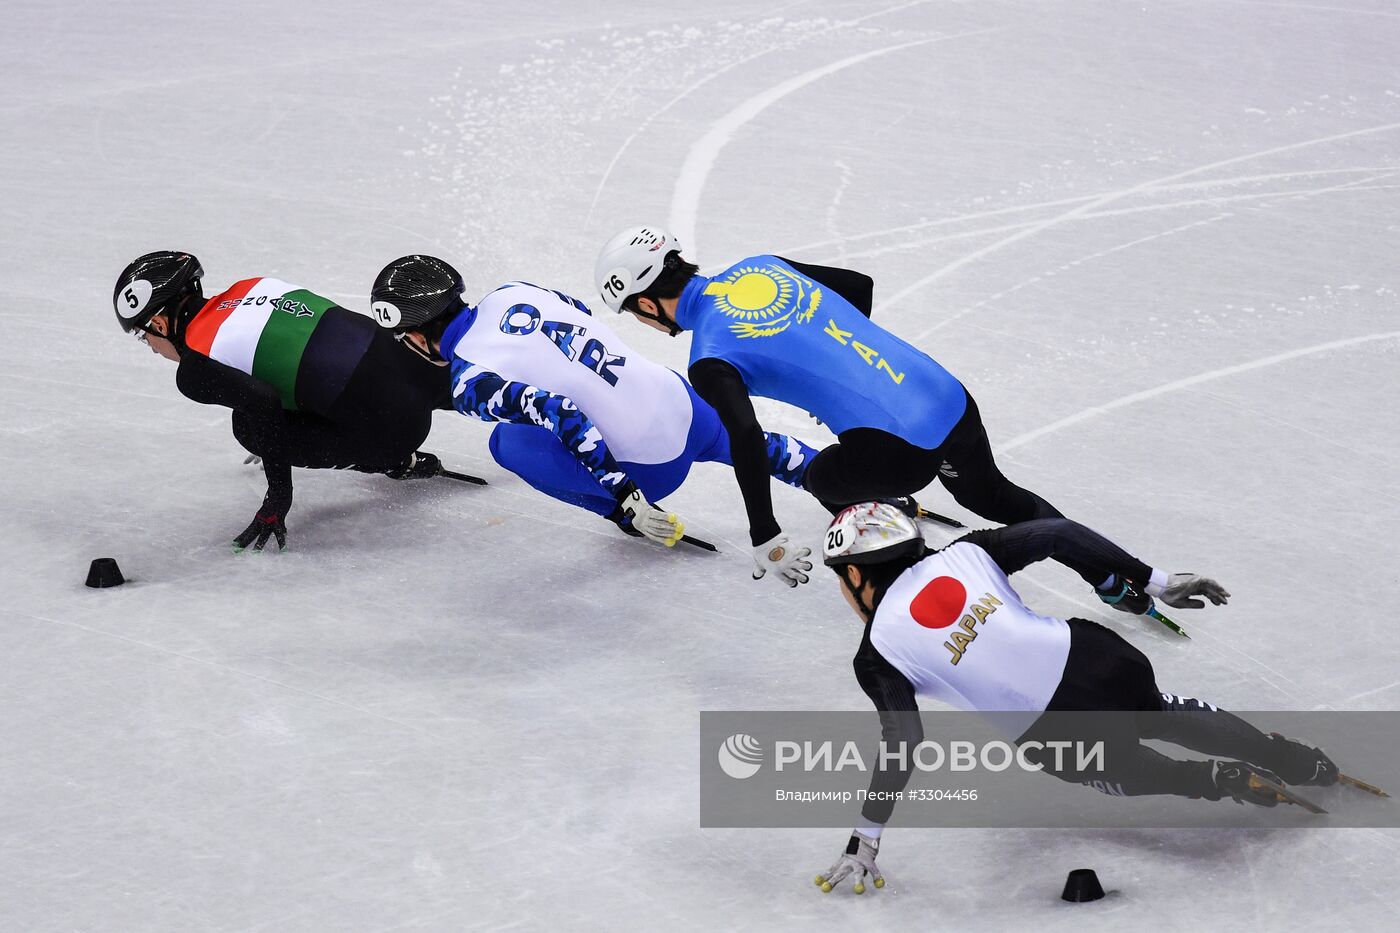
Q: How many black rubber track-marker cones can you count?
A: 2